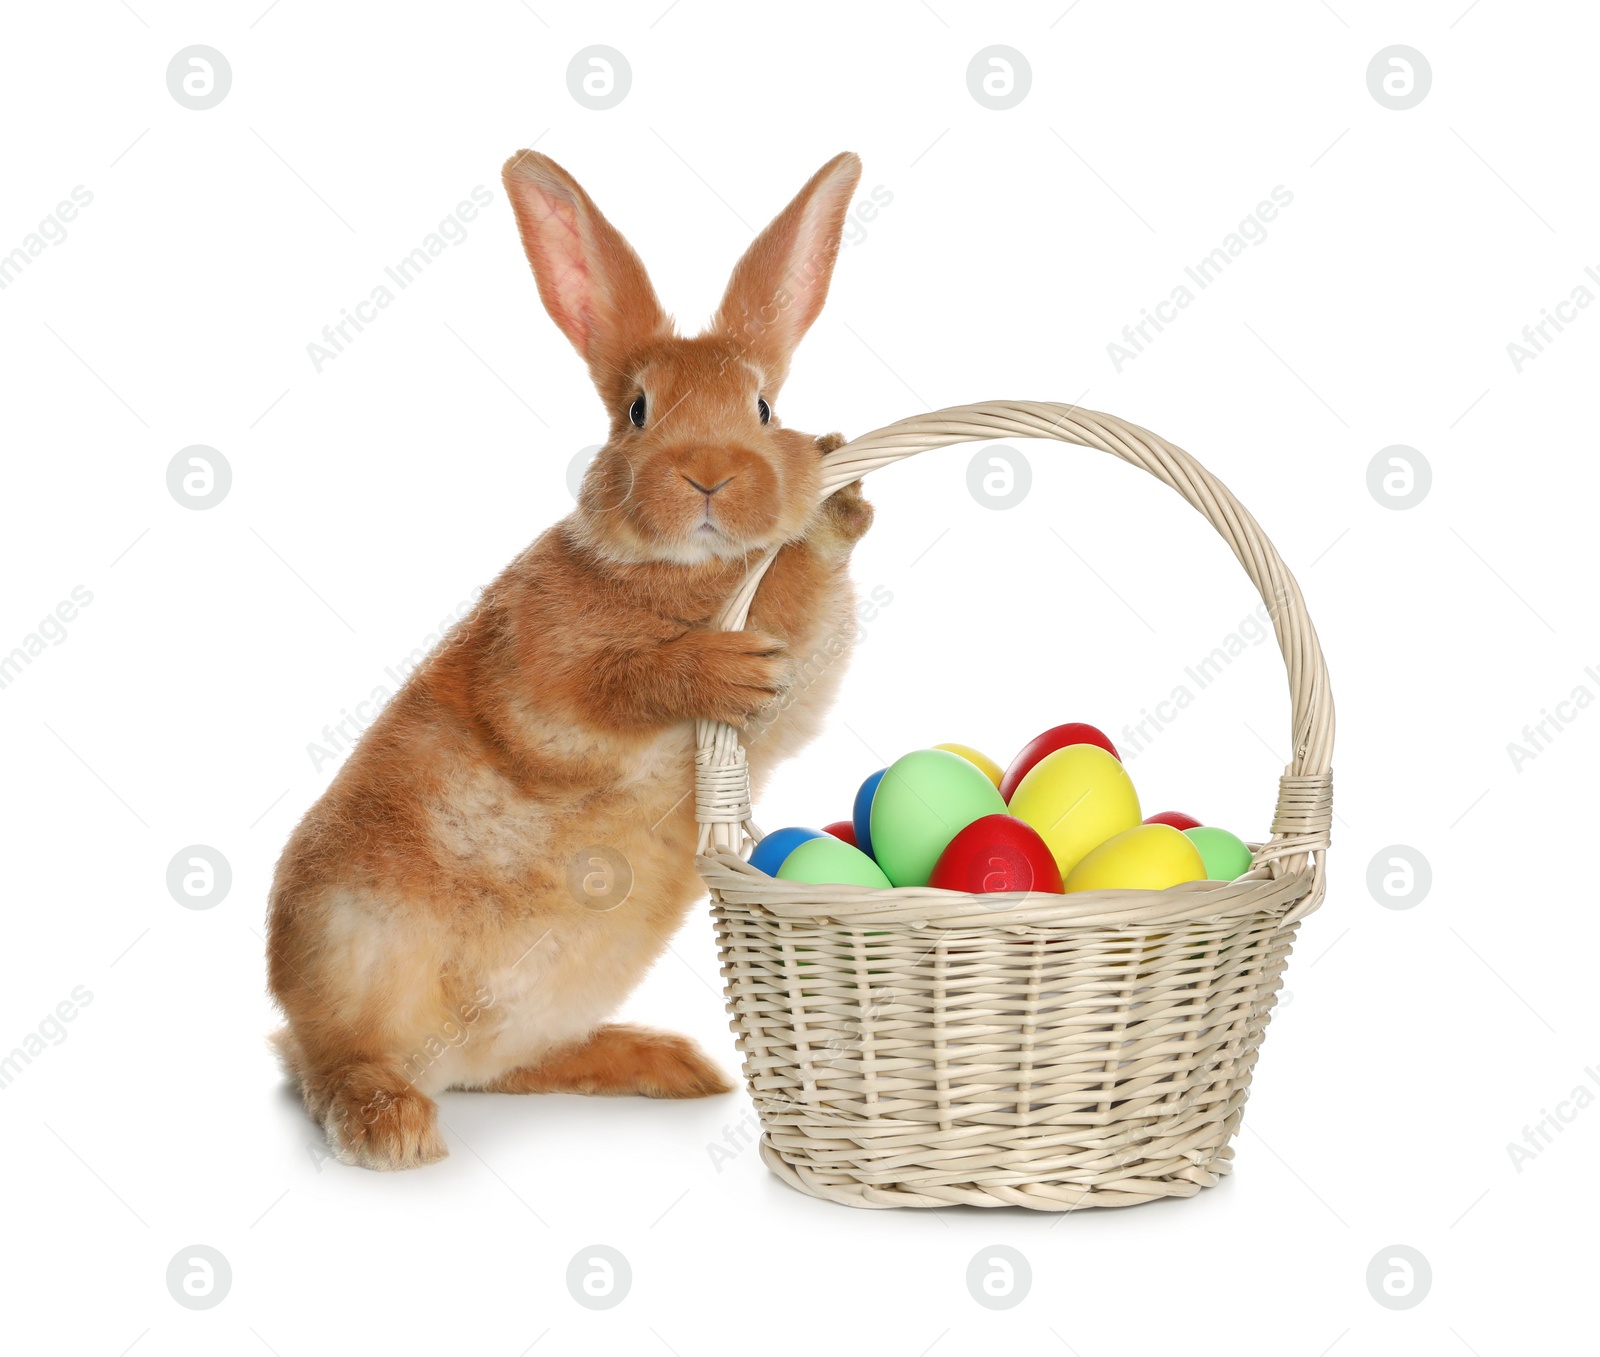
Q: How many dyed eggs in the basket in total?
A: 12